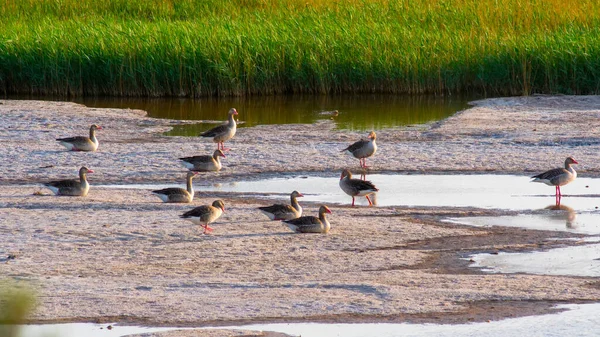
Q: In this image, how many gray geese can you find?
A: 11